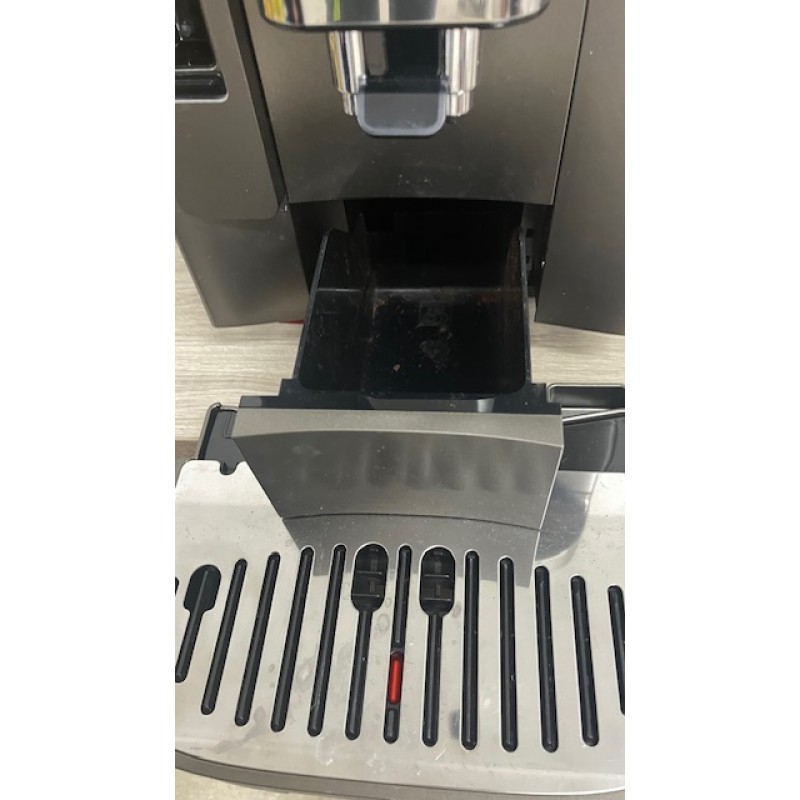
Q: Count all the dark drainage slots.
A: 14